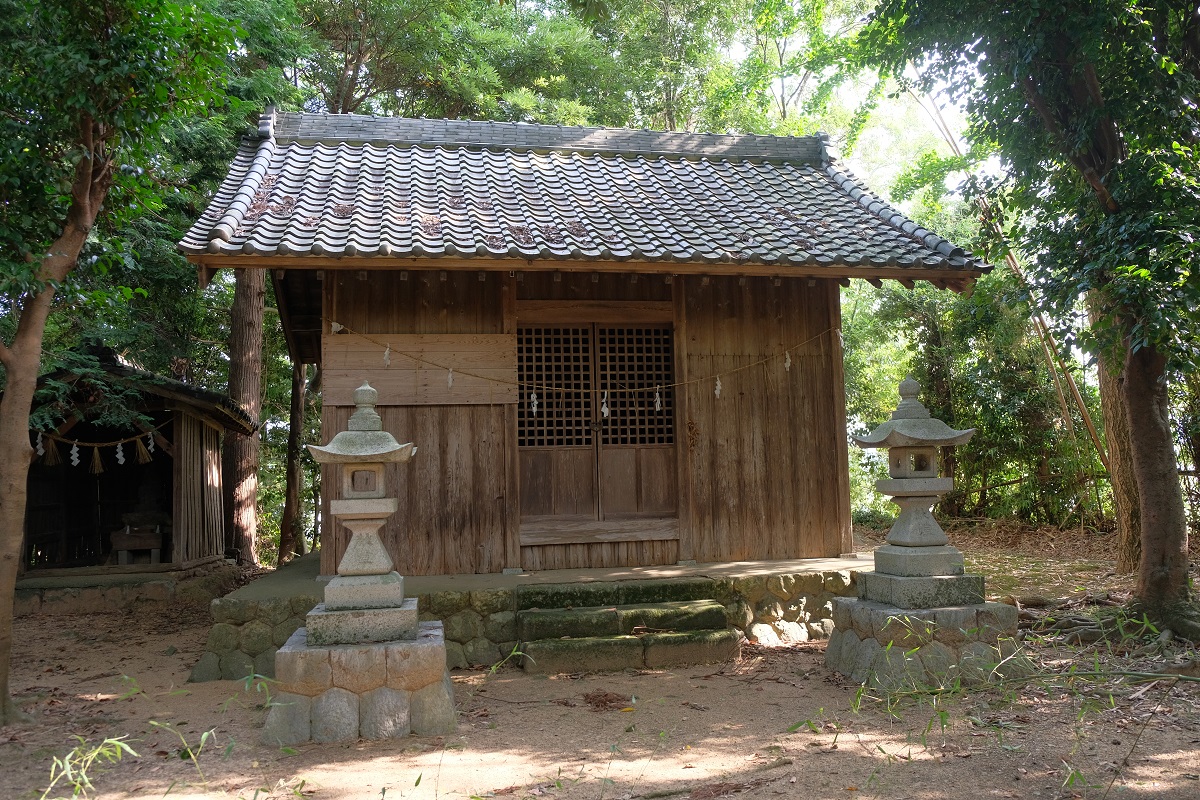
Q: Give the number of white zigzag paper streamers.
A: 13